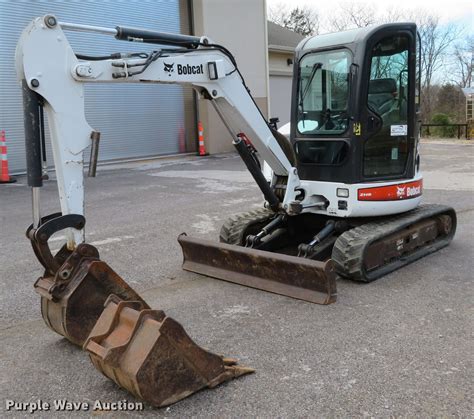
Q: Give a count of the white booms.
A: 1